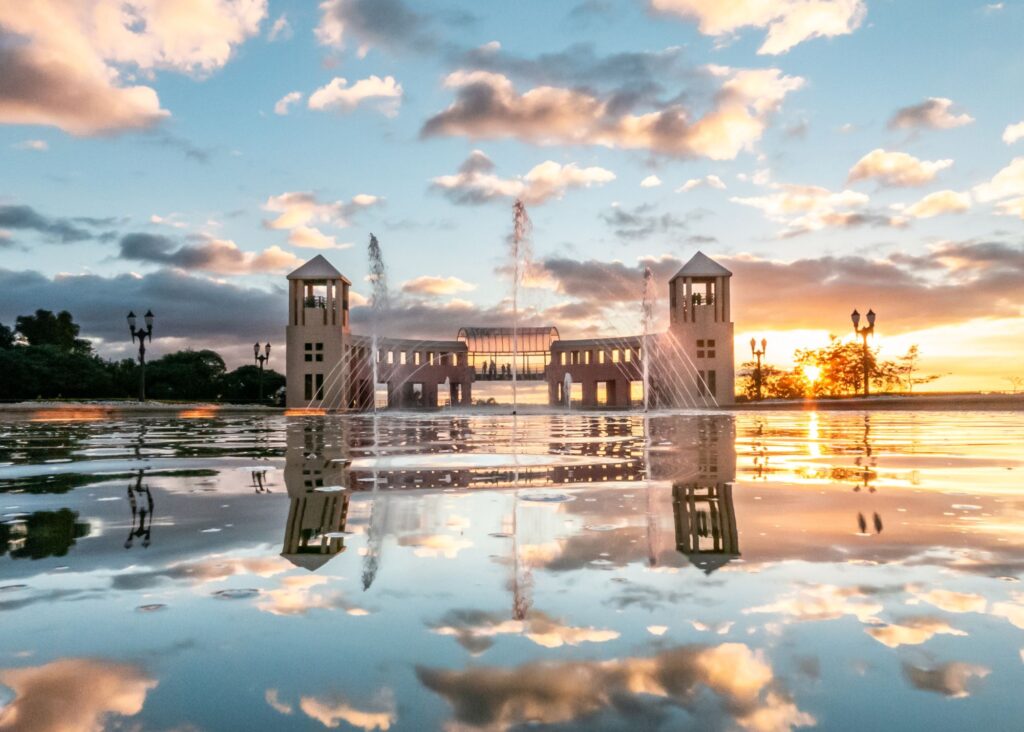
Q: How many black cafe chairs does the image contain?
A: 0